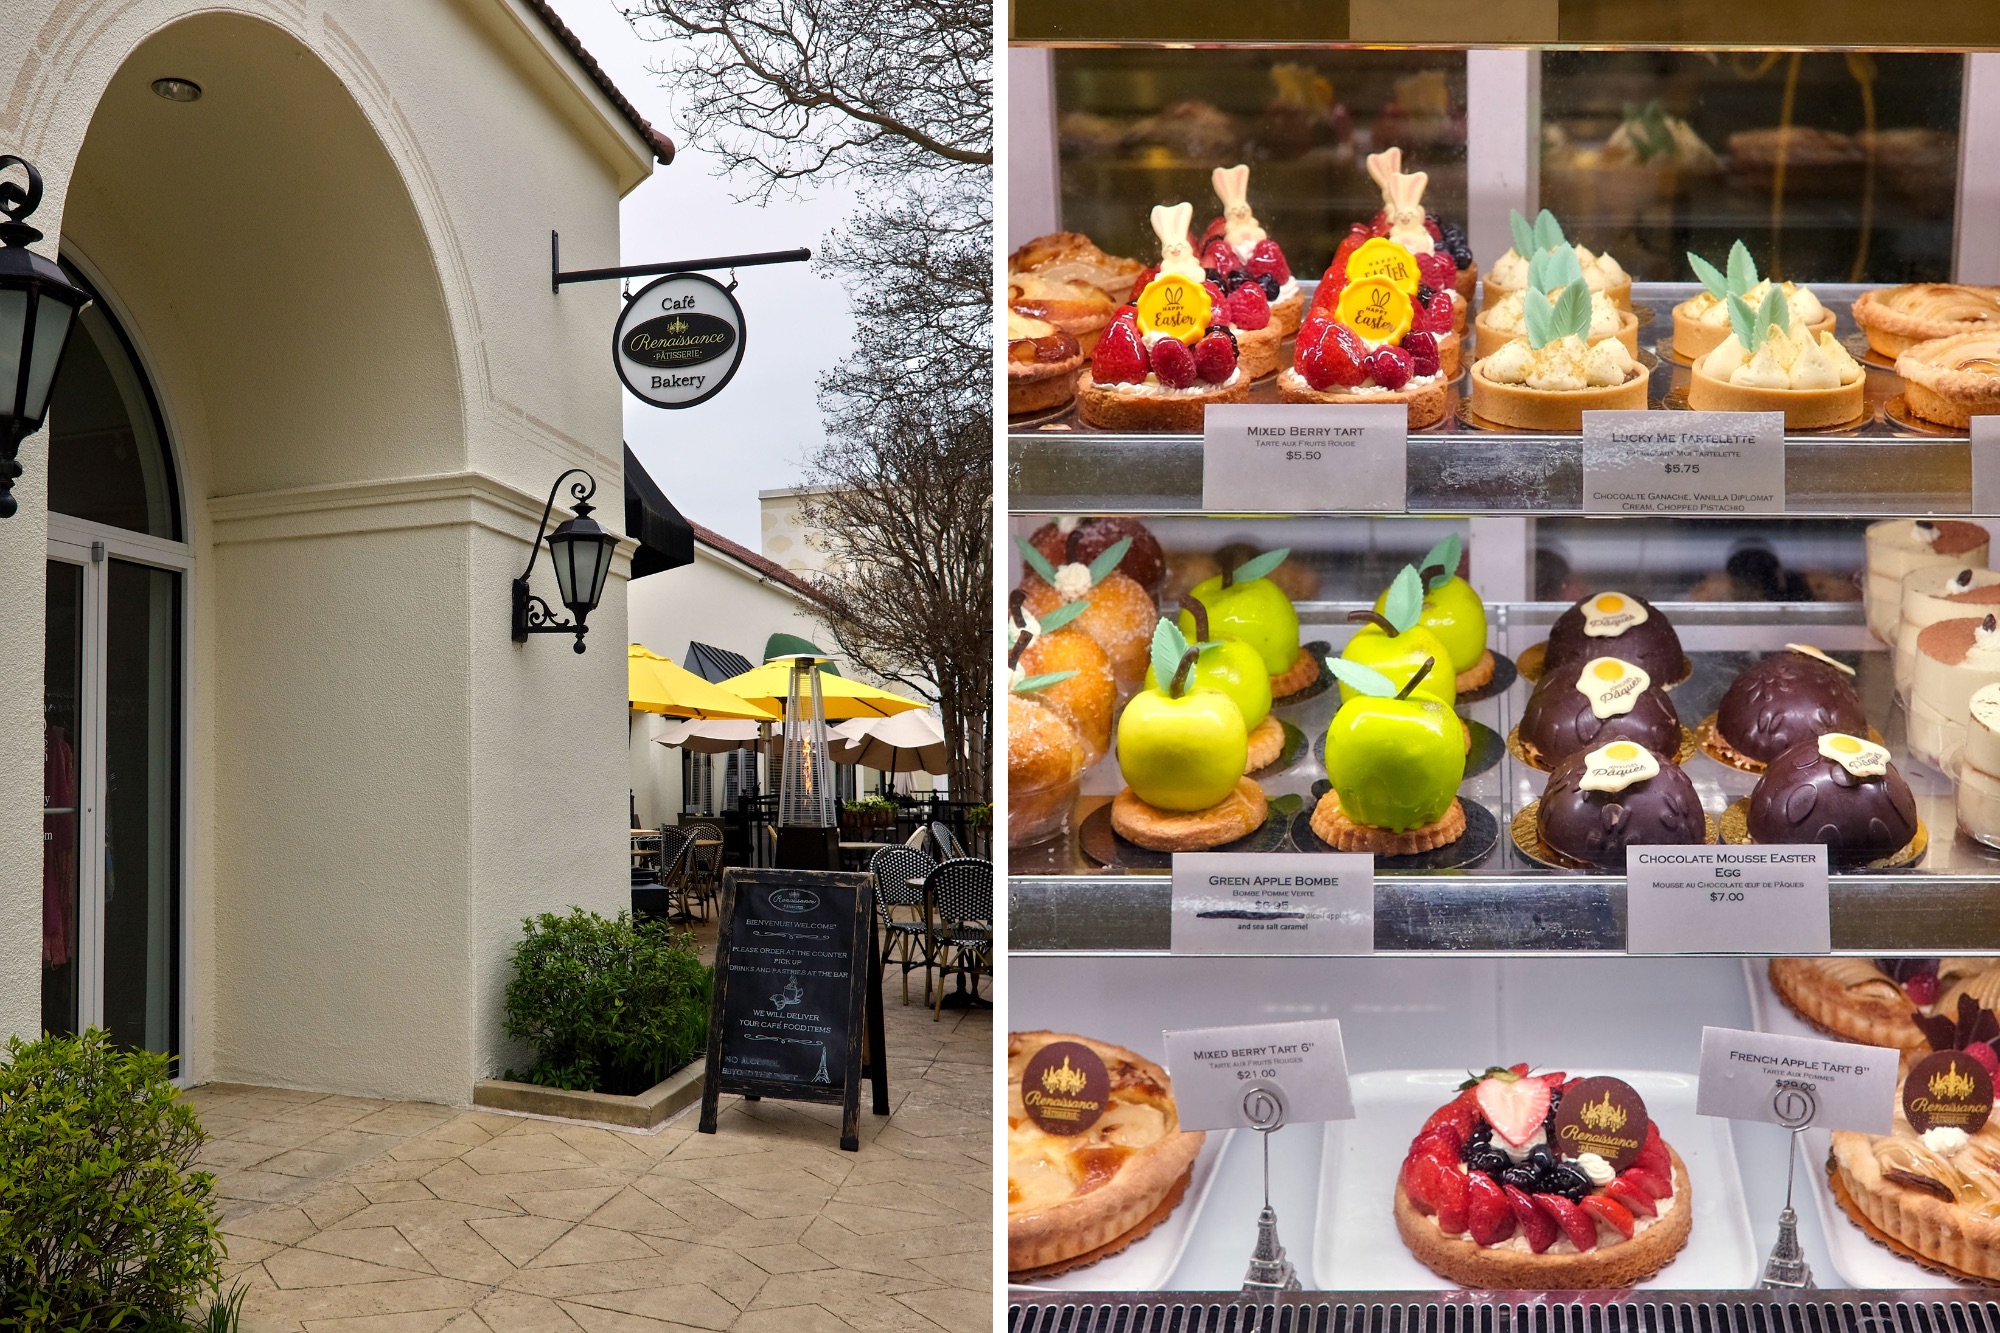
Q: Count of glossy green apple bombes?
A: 6